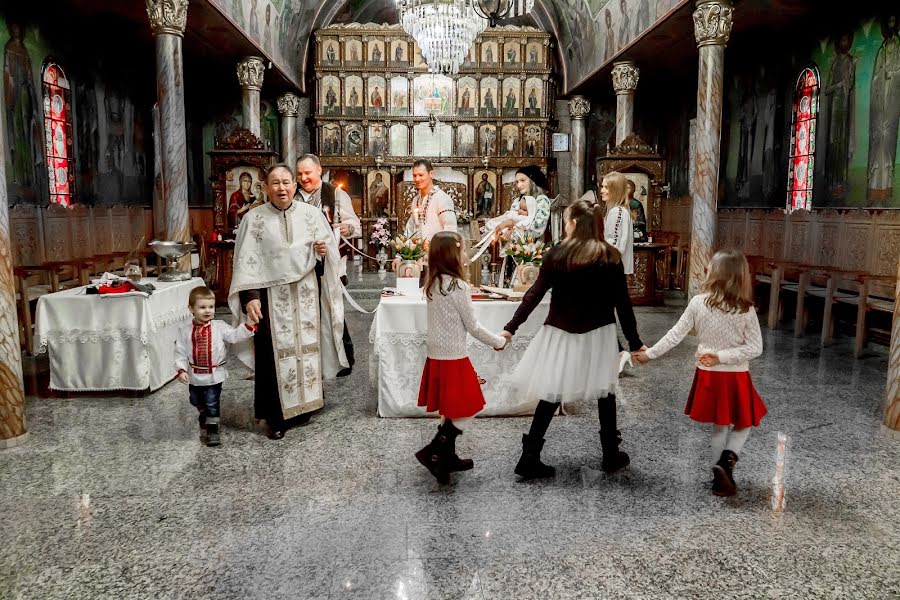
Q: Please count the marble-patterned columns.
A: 8